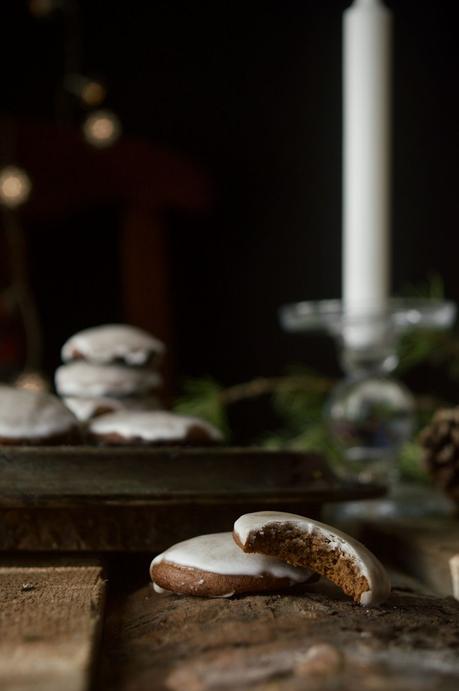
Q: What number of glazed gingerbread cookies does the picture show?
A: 7